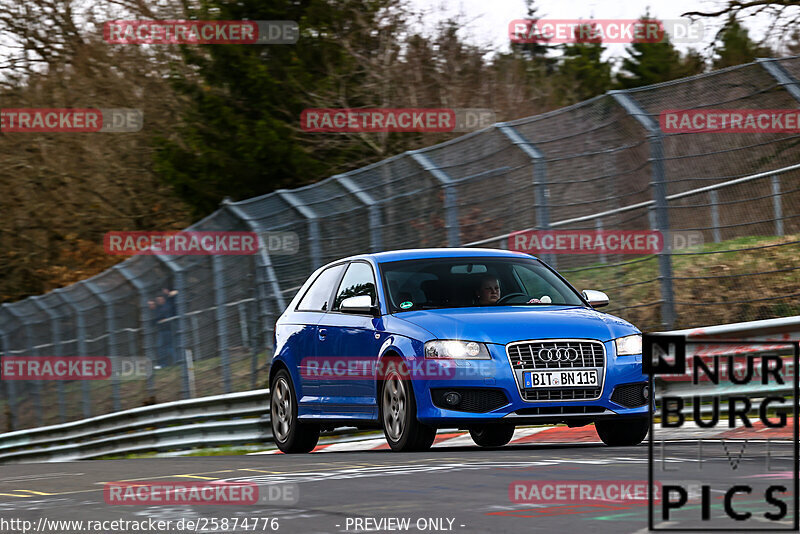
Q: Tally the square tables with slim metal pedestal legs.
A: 0